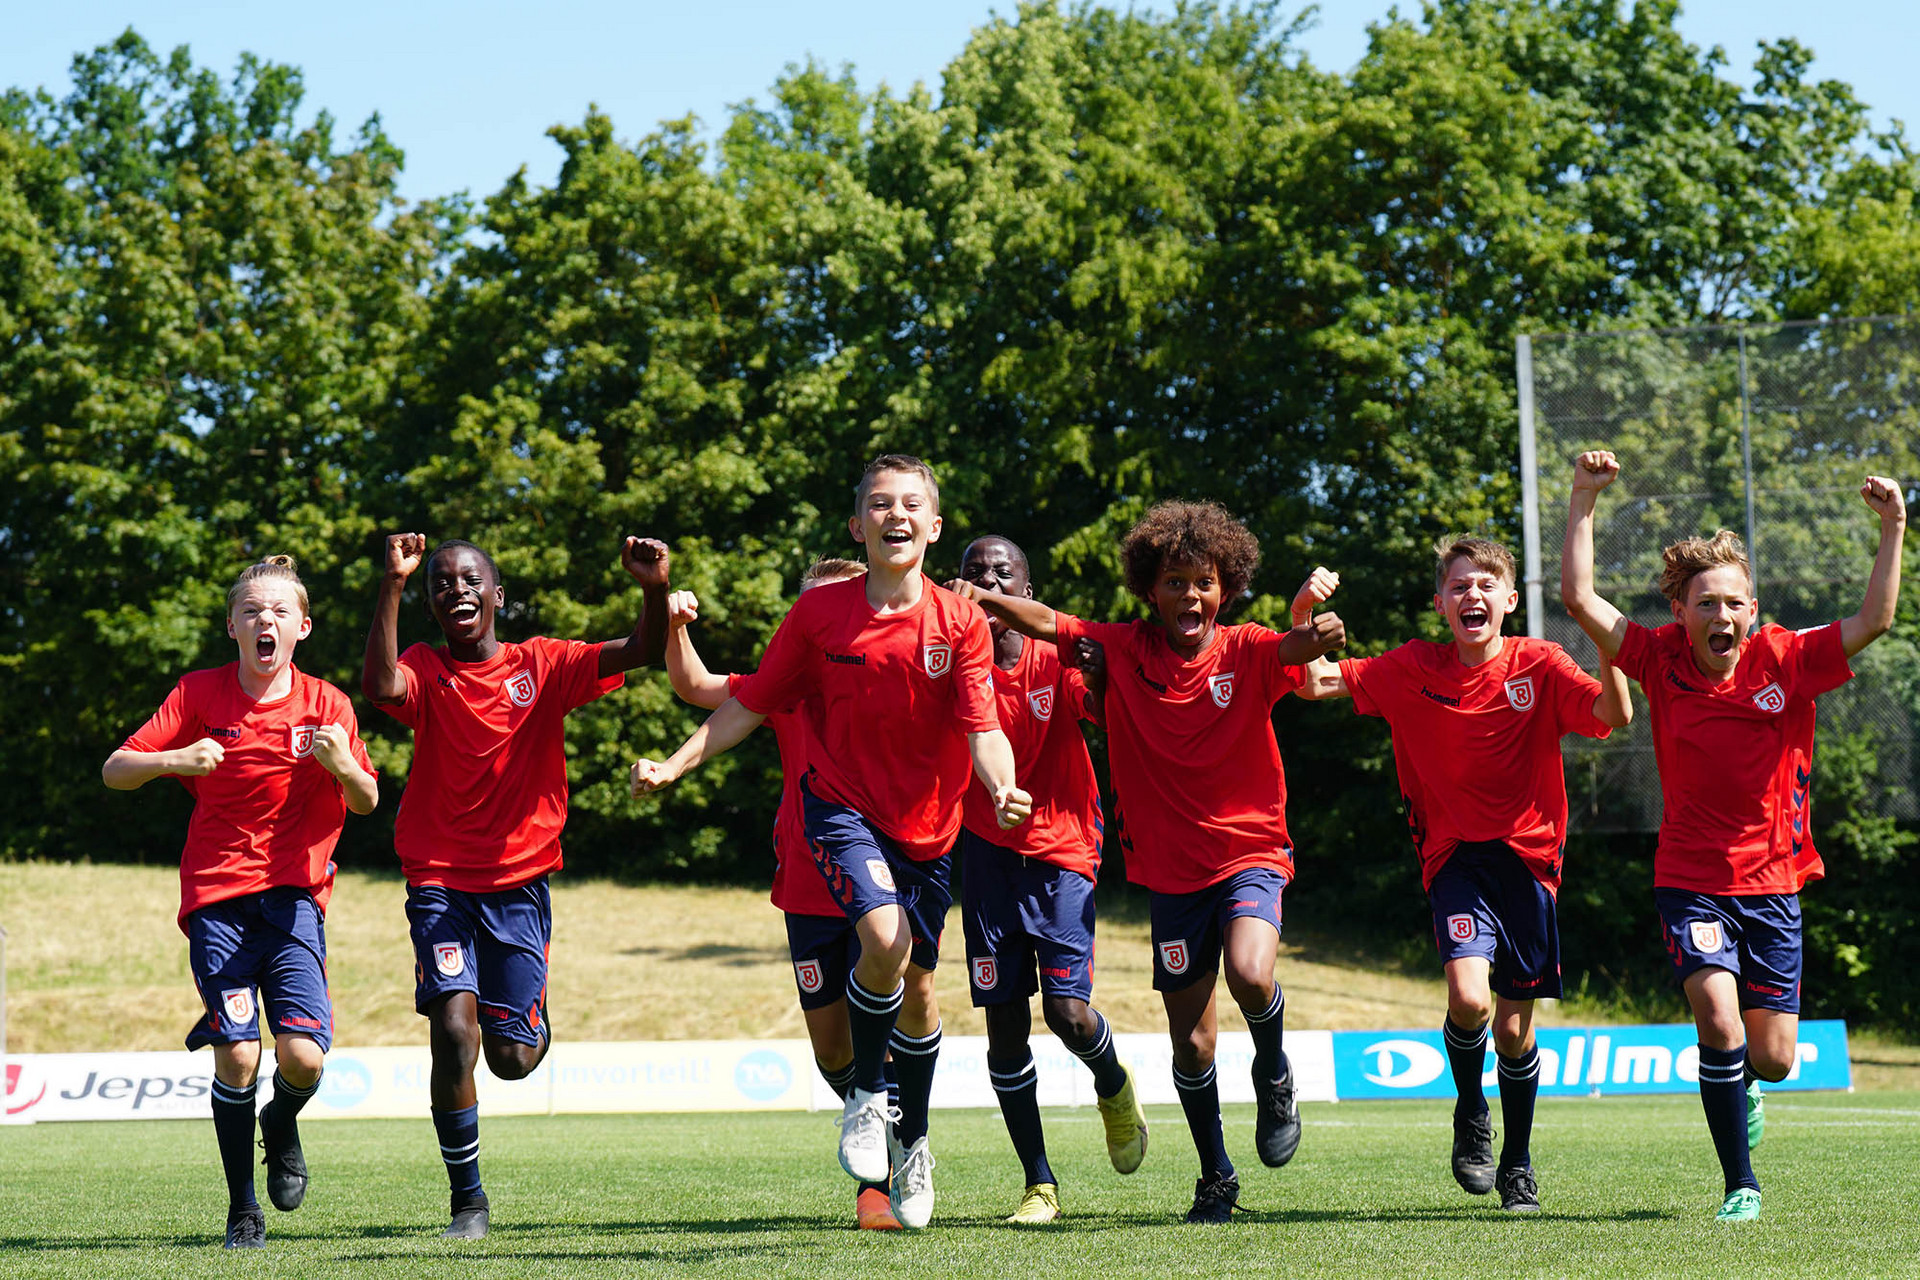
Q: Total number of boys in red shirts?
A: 8